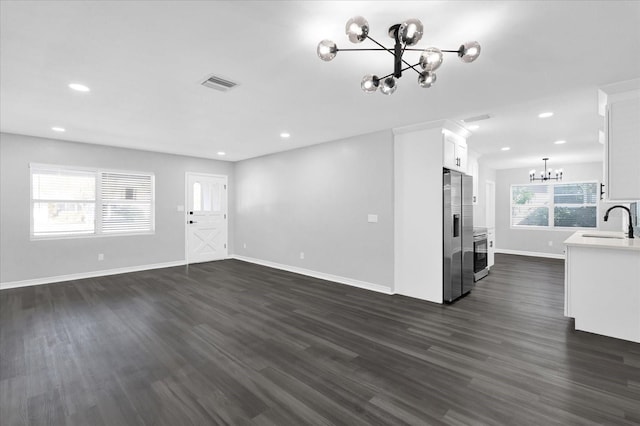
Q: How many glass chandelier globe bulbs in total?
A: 8